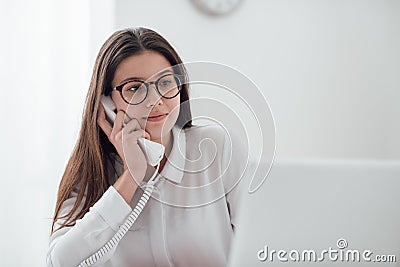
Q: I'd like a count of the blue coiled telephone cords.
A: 0